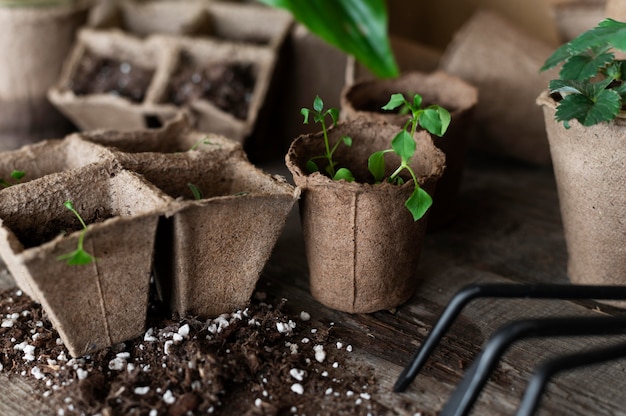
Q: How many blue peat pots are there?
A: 0